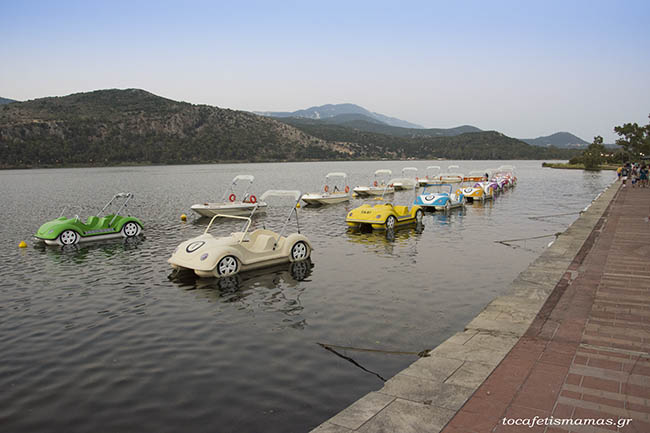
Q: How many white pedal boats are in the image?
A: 1